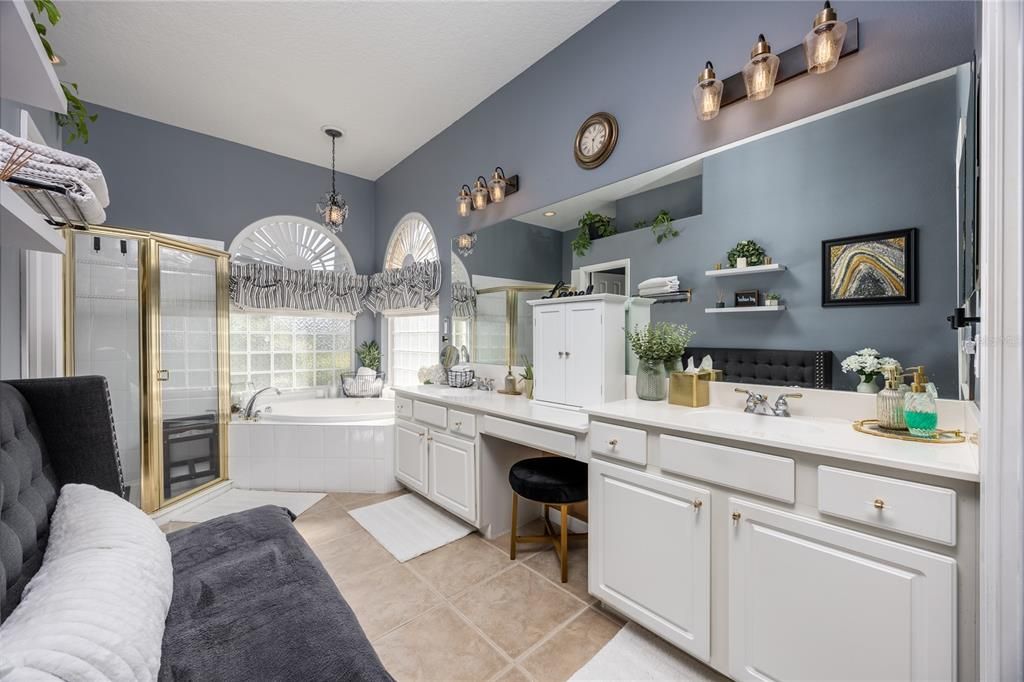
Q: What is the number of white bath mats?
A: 3